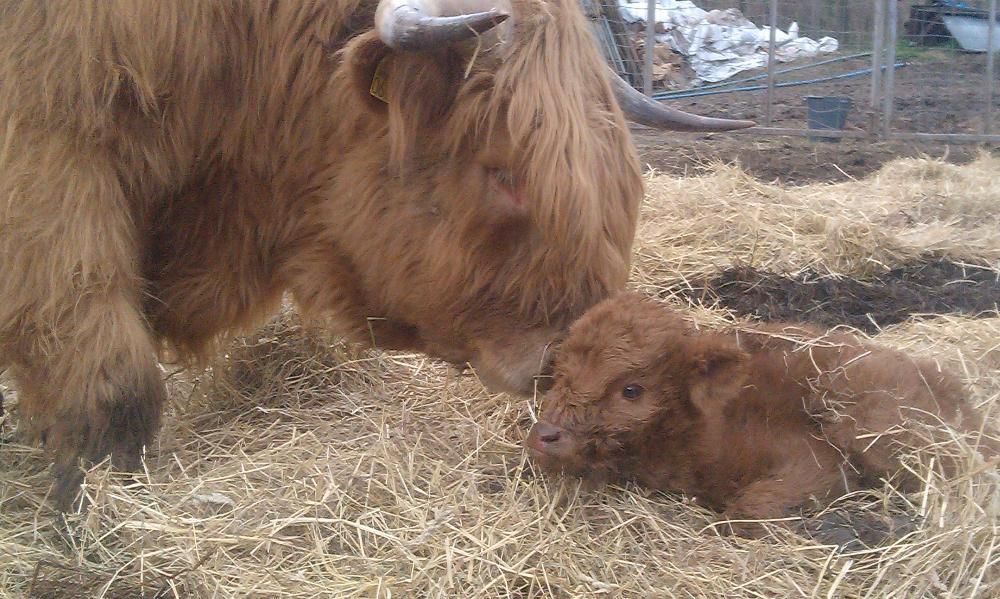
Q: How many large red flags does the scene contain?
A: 0